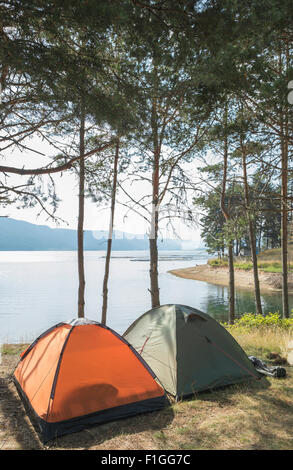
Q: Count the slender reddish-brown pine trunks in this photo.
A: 6